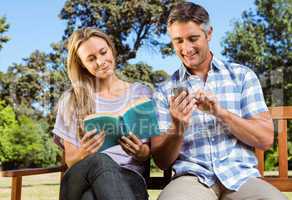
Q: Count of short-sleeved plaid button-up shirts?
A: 1